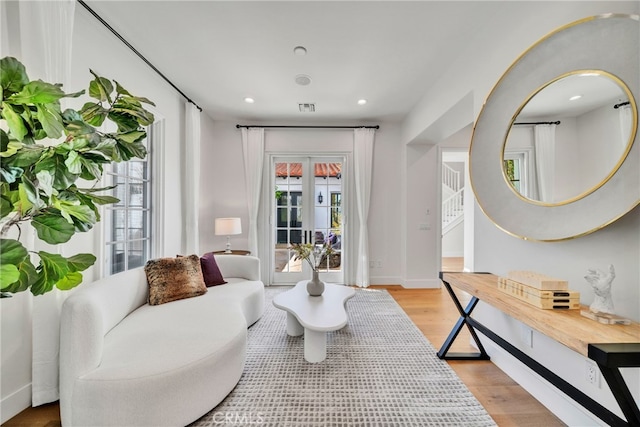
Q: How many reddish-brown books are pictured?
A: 0